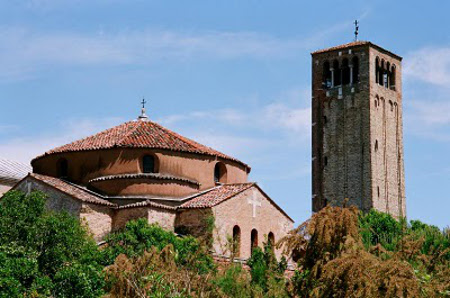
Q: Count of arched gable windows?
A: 3